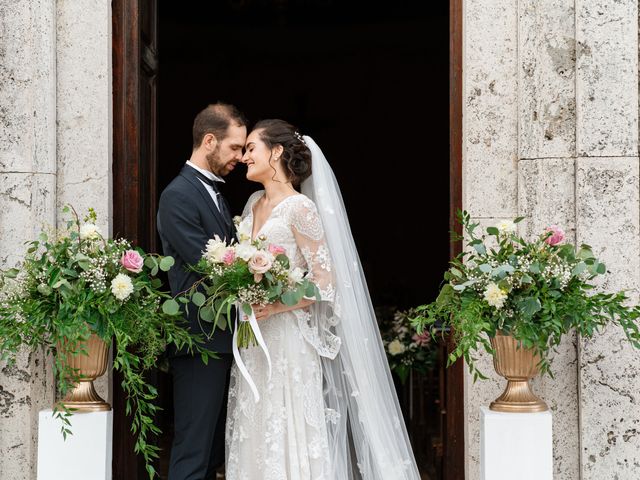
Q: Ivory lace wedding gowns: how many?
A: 1